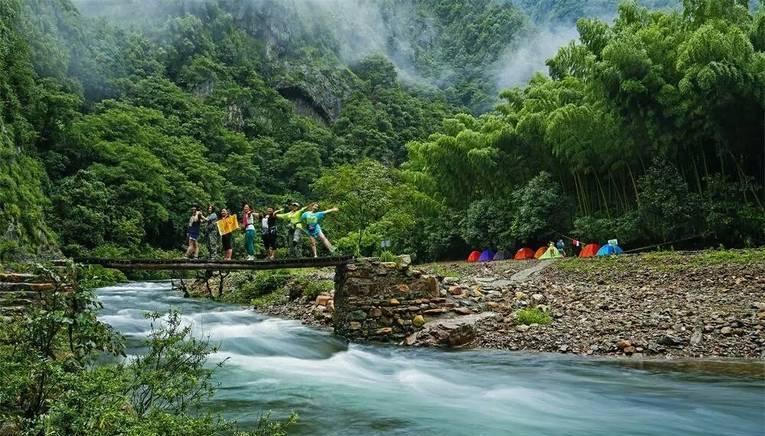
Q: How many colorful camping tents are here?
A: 8